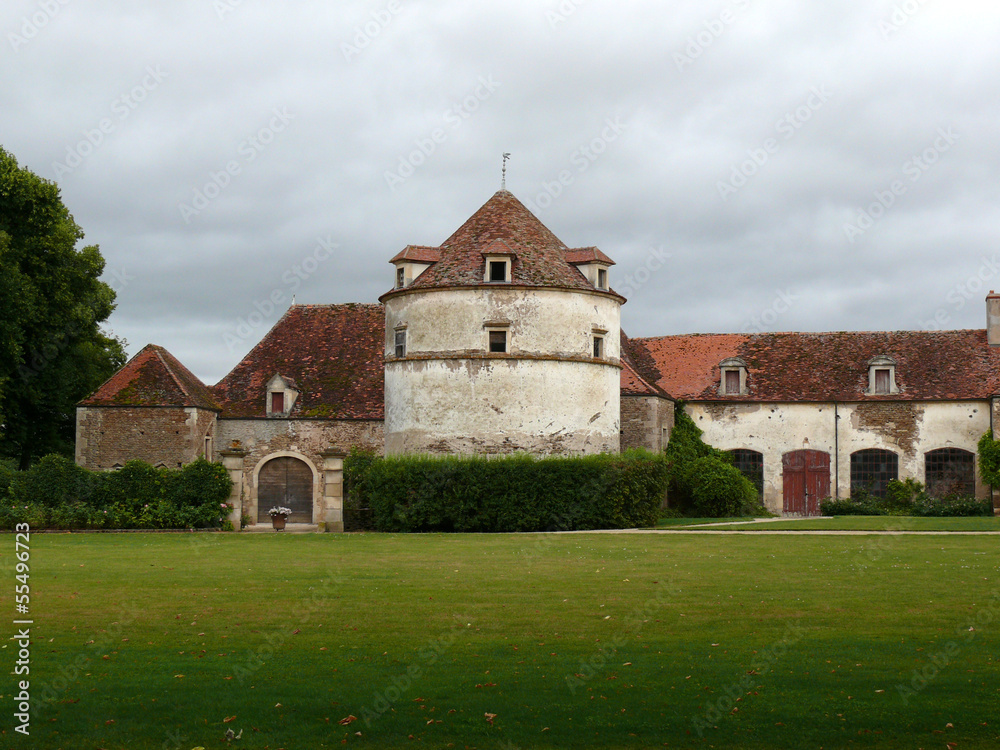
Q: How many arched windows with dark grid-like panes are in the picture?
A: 3